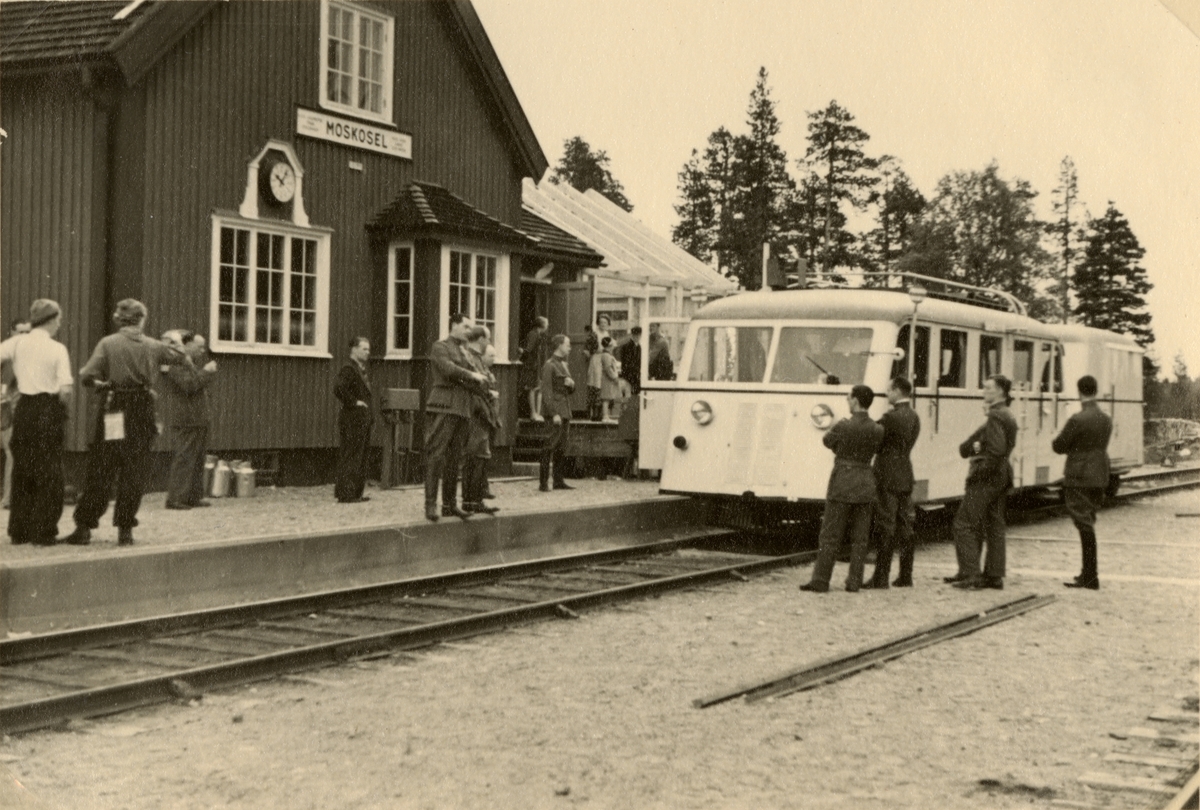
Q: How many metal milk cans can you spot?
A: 4